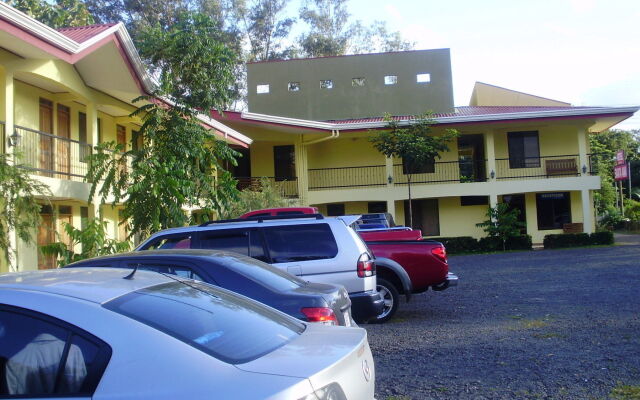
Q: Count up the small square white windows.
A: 6